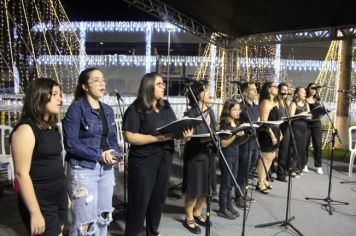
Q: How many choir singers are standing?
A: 10